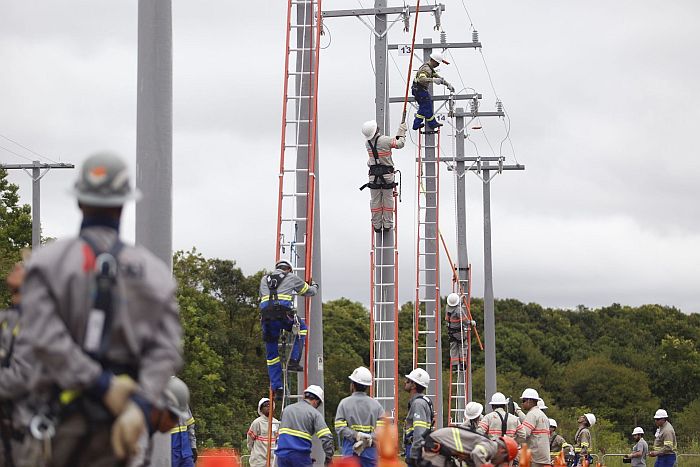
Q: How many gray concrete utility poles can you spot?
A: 7